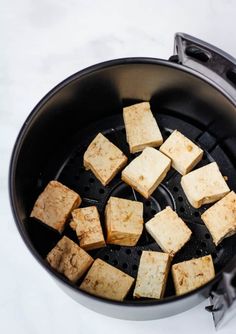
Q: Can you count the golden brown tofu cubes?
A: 14